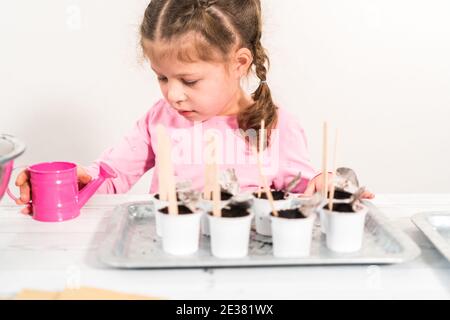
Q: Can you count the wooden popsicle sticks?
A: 8